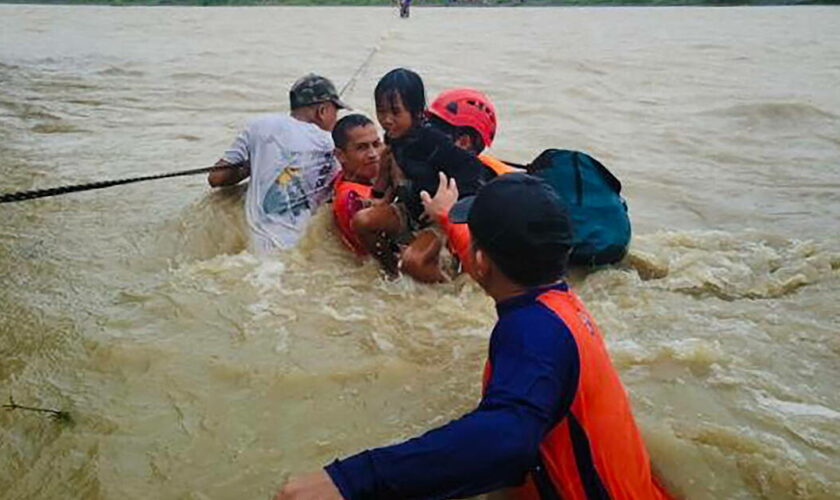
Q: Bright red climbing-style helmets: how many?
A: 1